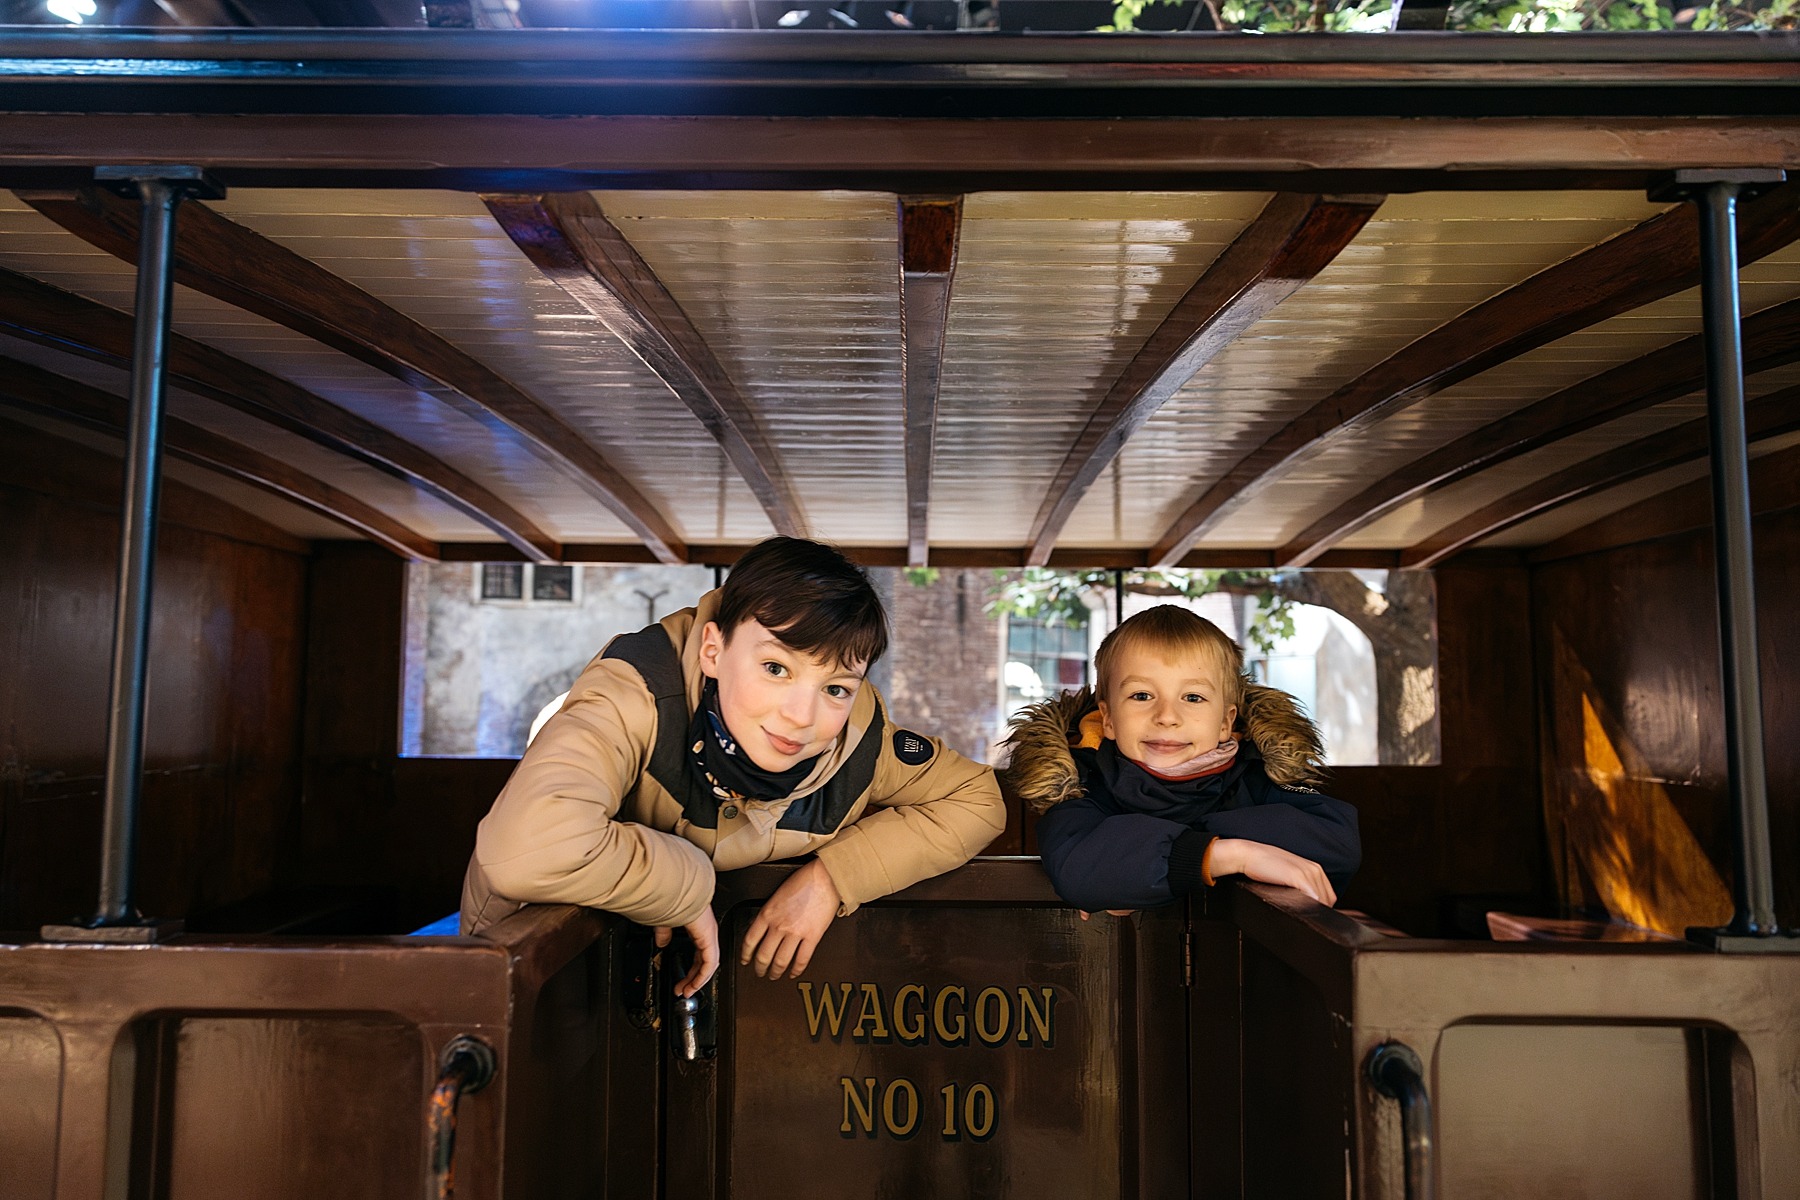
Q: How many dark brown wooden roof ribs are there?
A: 9